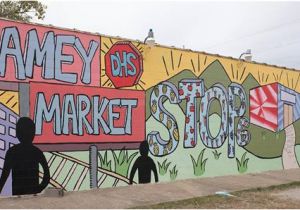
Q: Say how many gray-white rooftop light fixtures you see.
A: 2